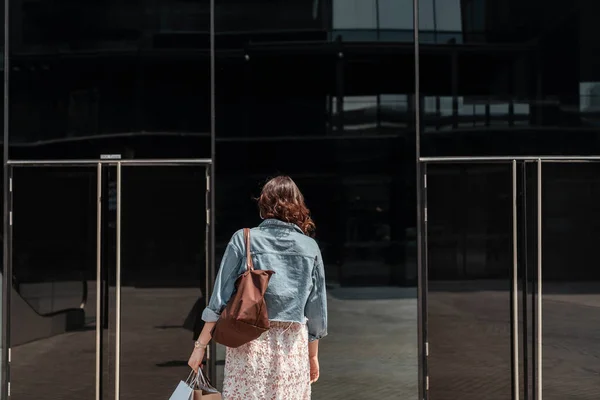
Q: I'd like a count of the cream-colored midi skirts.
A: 1